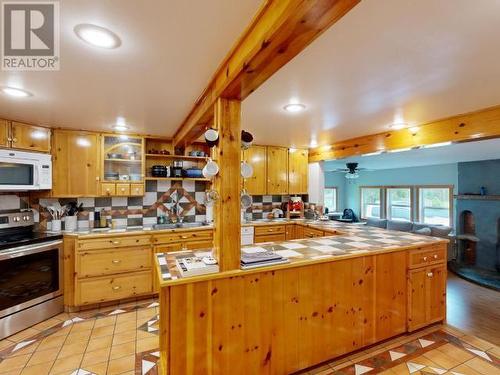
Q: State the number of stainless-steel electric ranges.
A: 1